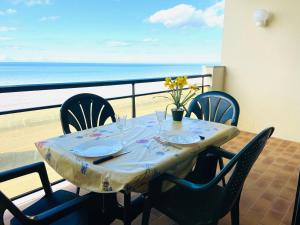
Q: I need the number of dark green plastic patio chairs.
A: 4